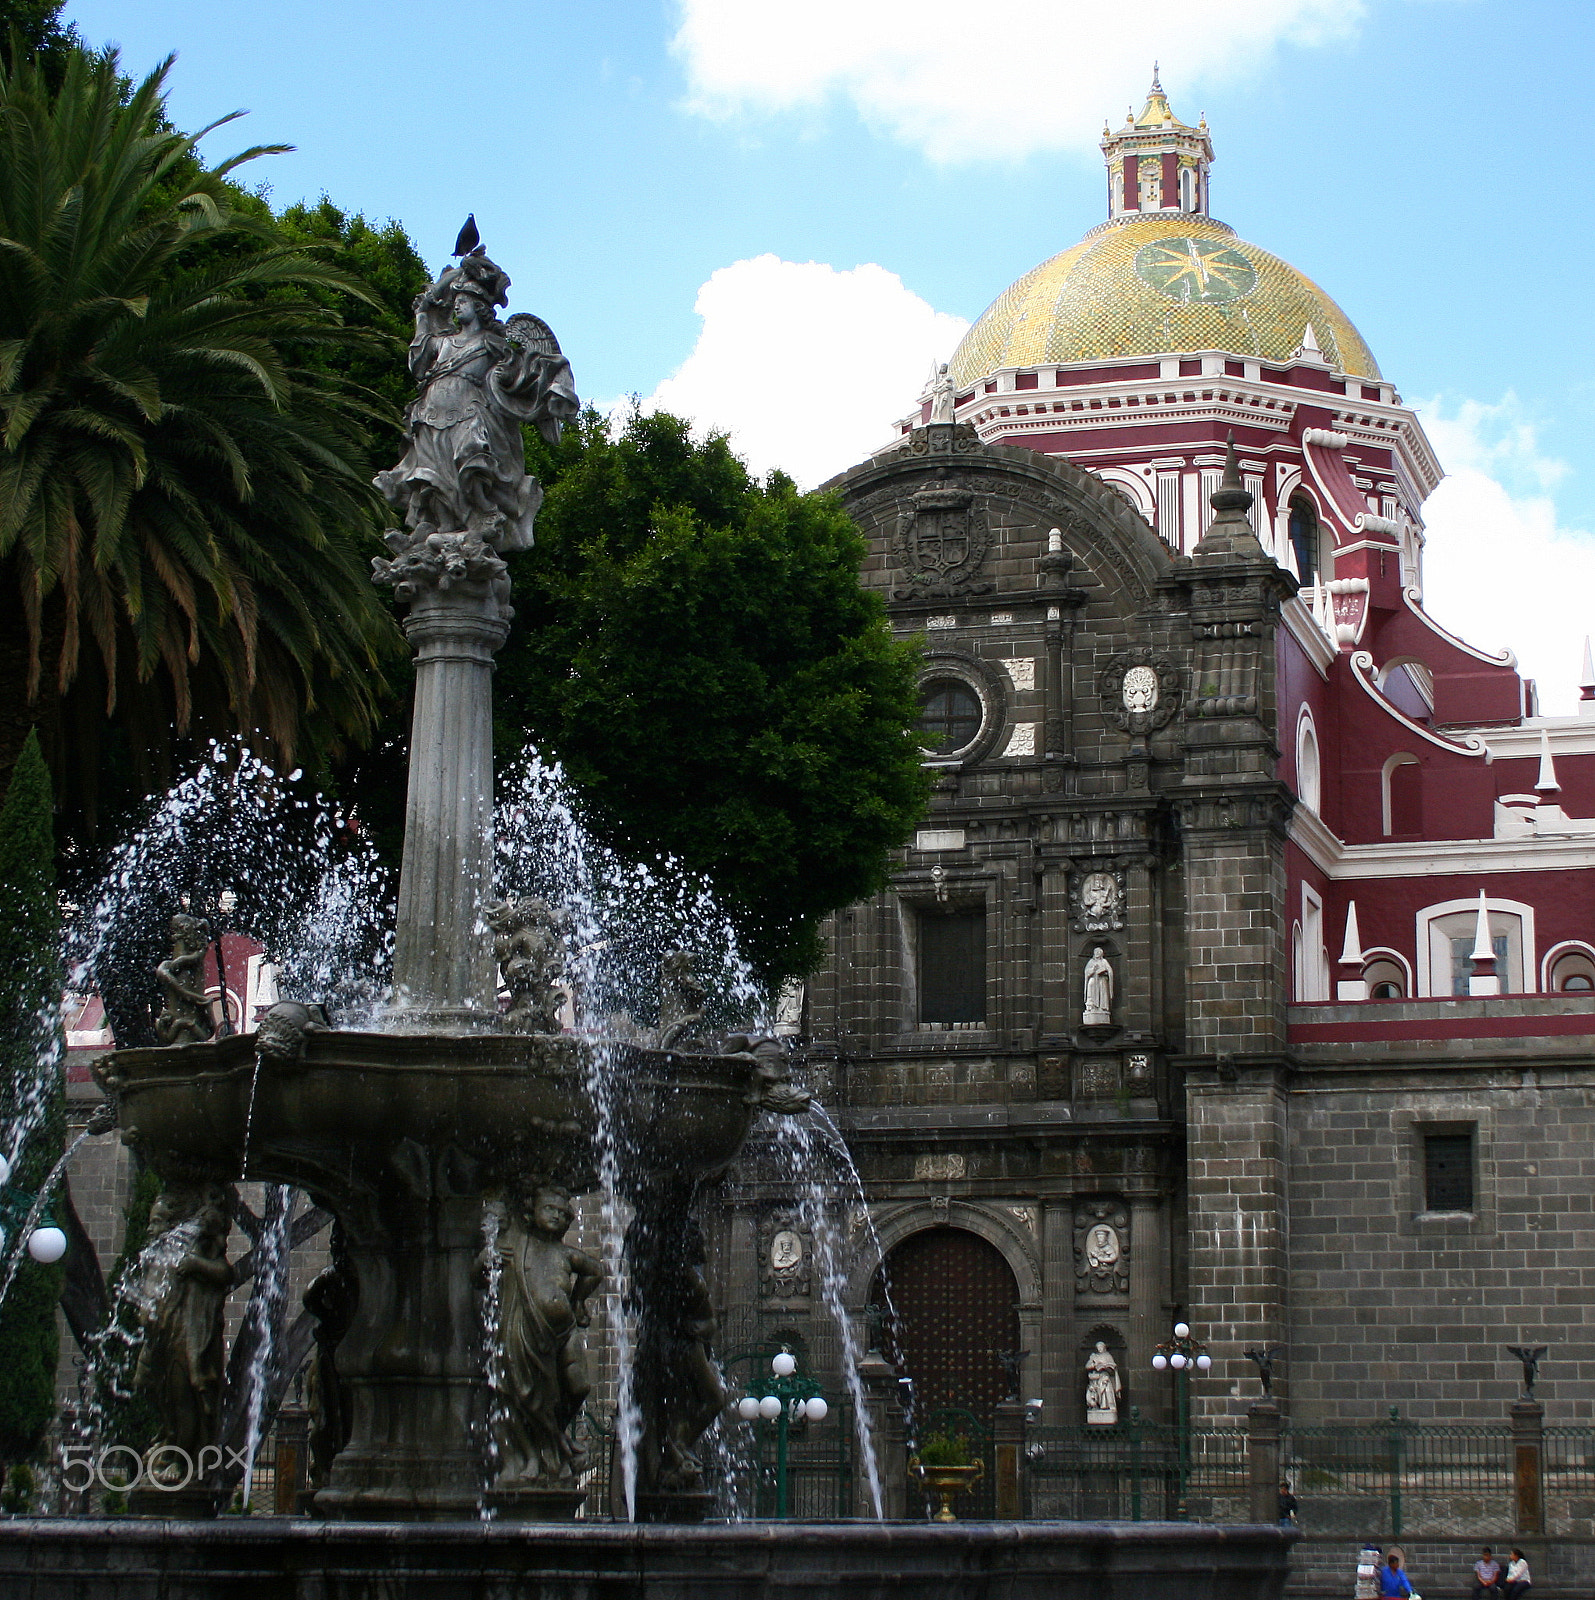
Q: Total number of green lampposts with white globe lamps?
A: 3